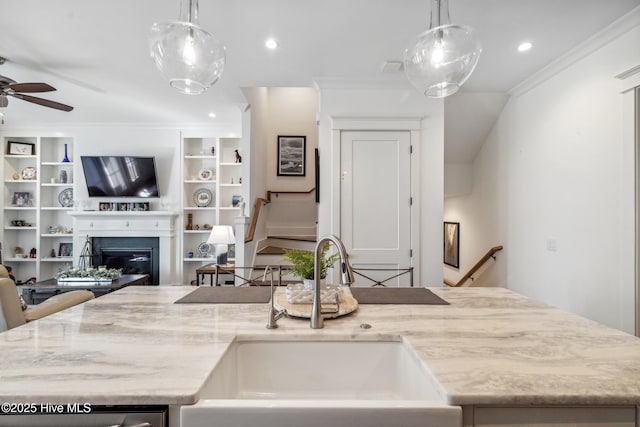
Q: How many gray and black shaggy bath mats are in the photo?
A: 0